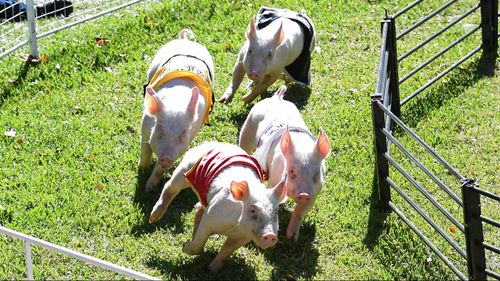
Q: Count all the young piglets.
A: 4